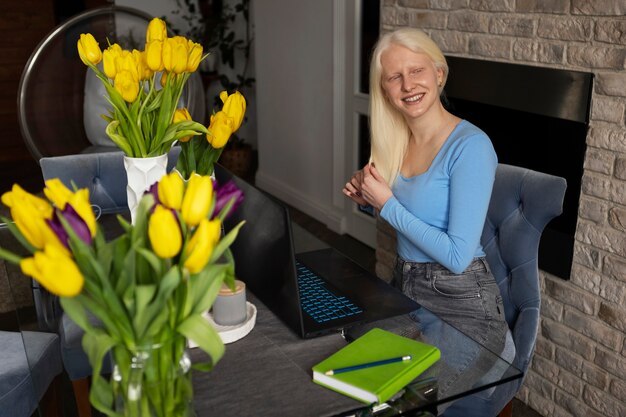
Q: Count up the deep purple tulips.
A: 3